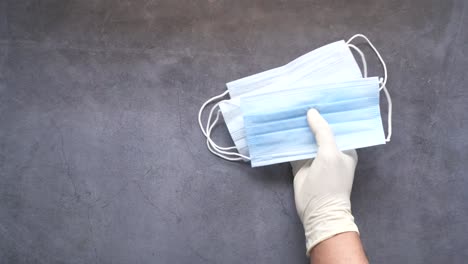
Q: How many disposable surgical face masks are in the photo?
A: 3